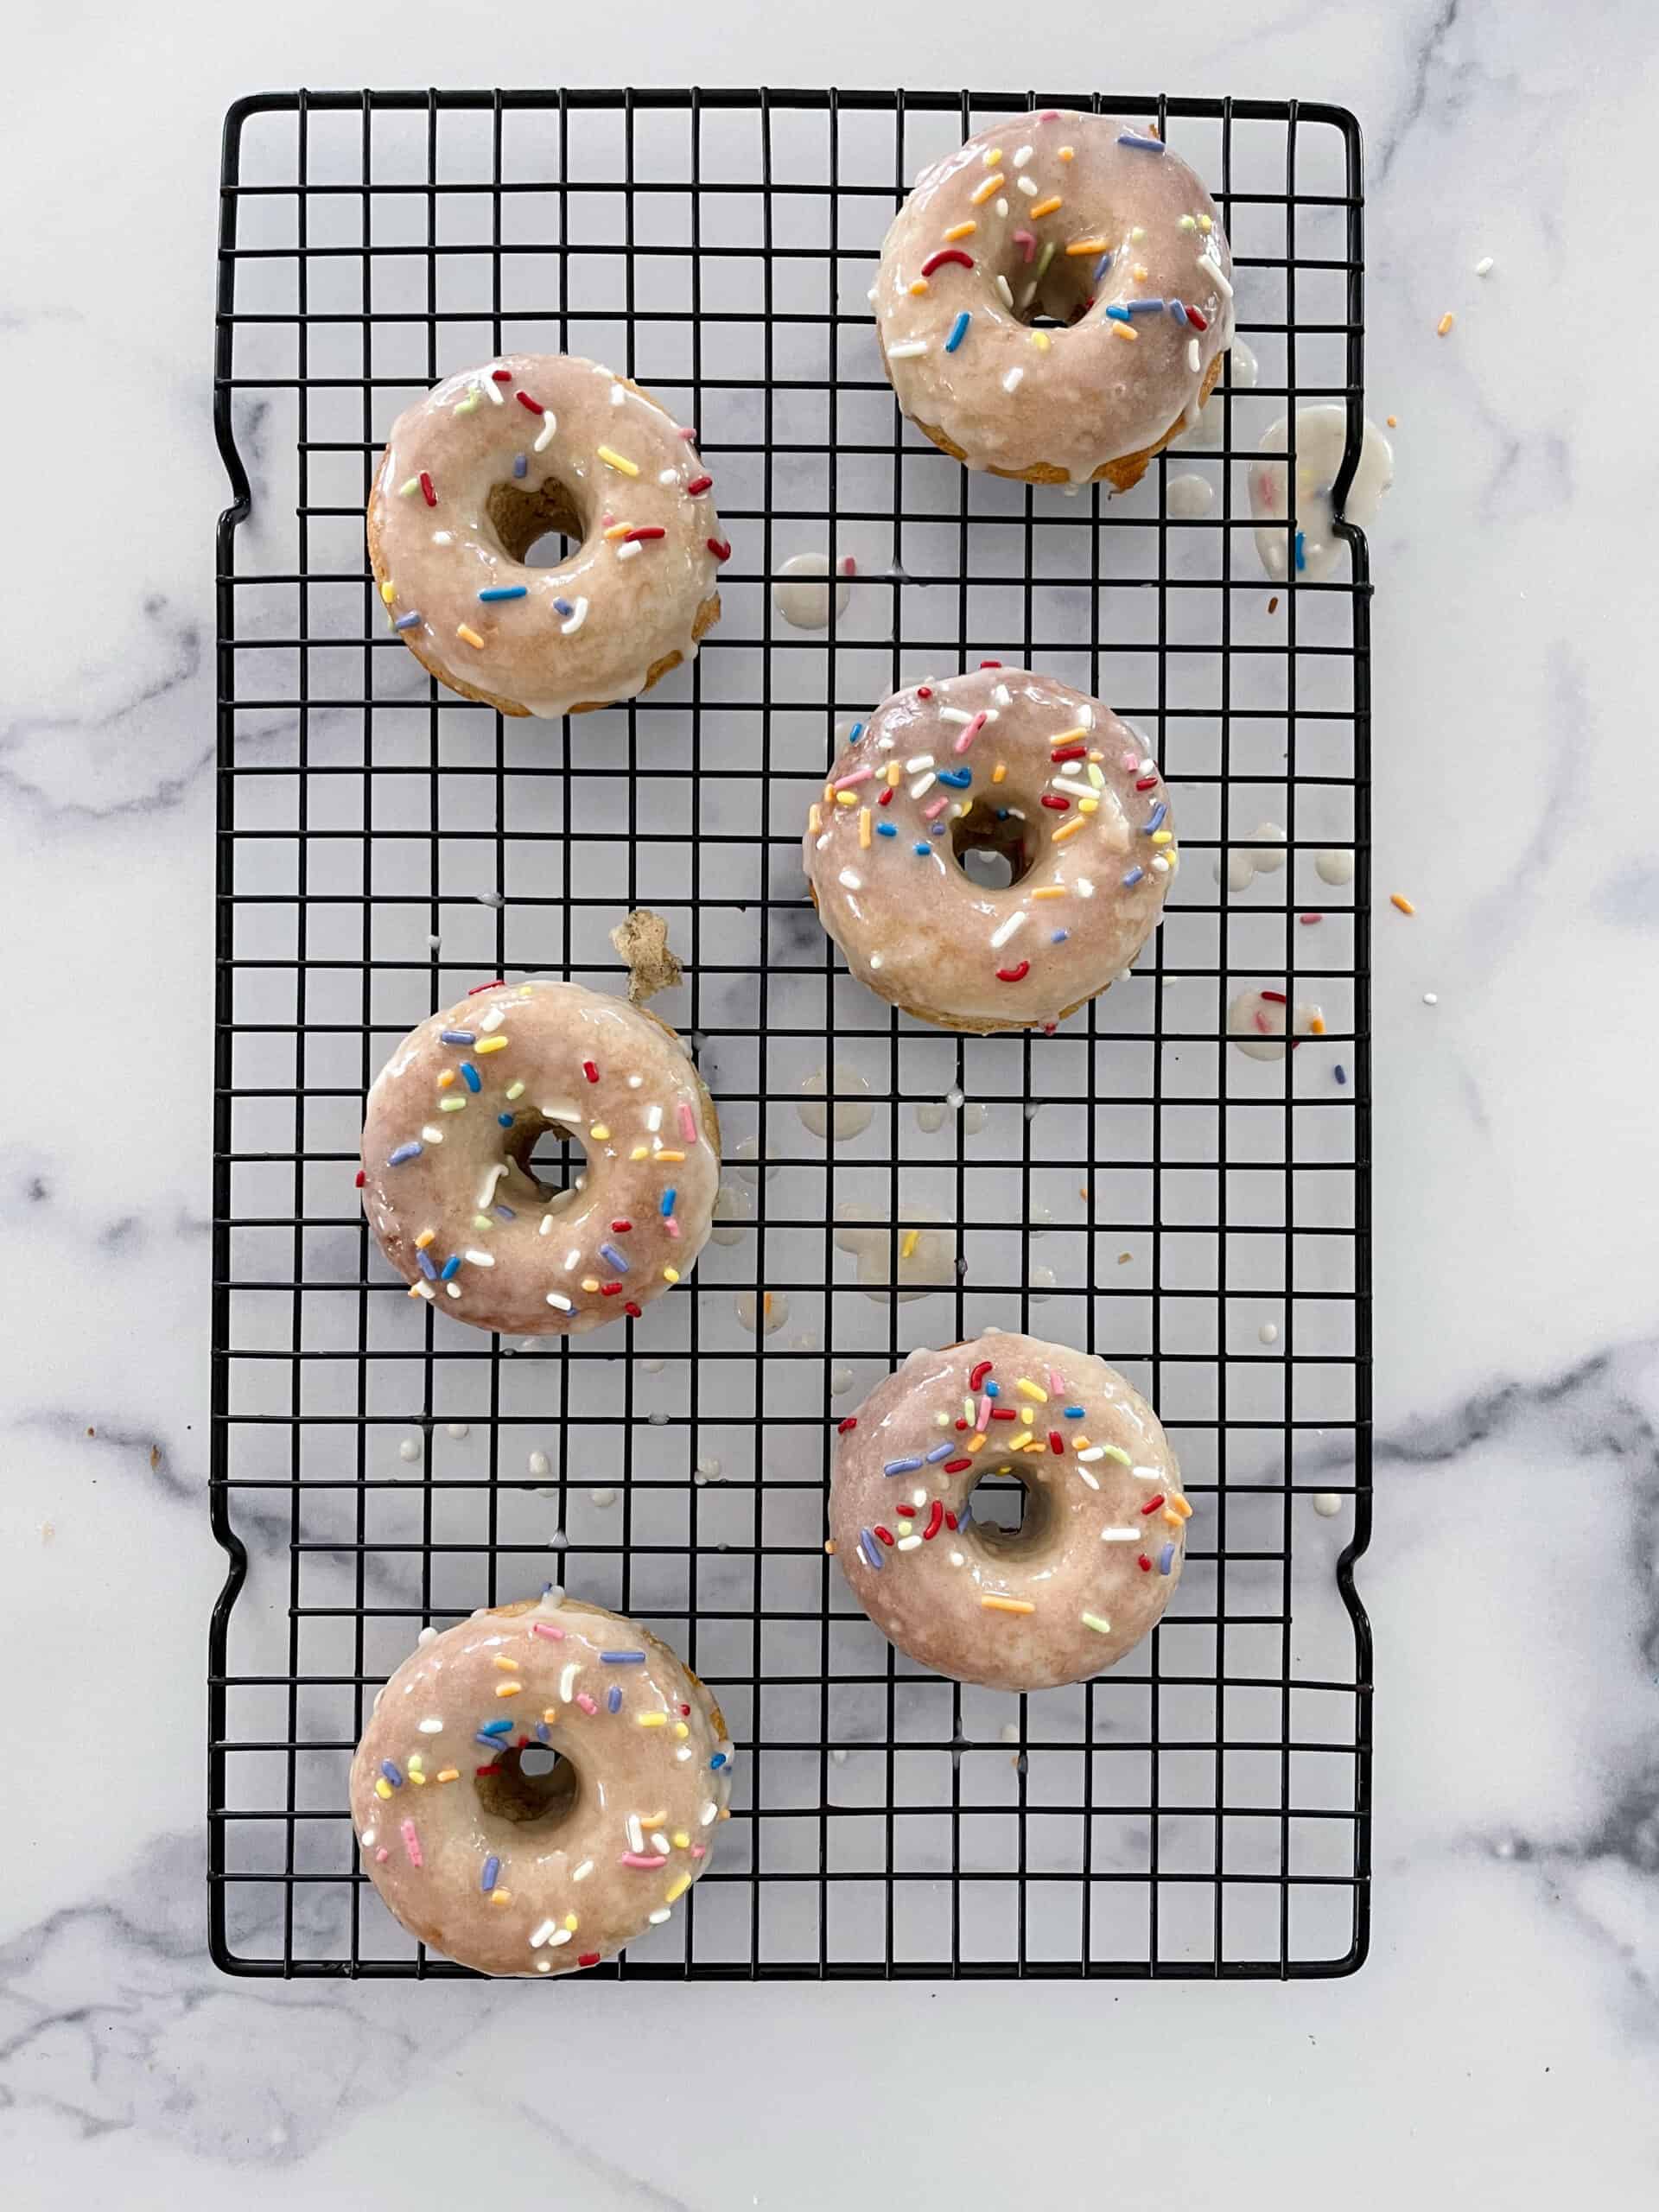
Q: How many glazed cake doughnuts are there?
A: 6